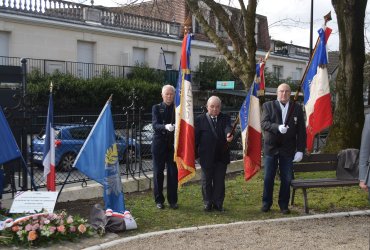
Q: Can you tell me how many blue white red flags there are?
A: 4